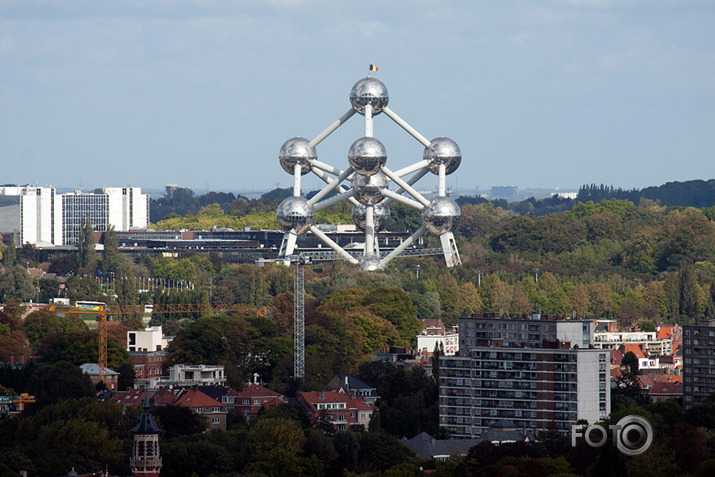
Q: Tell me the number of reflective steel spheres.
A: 9